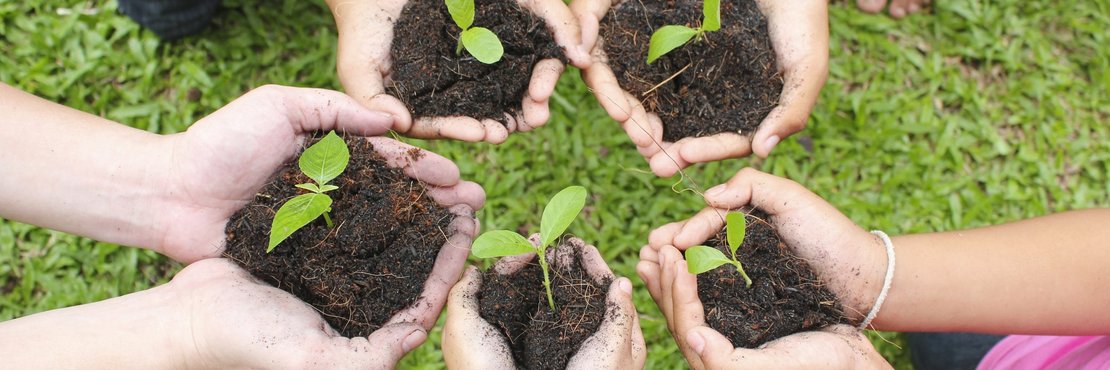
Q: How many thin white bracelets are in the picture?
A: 1